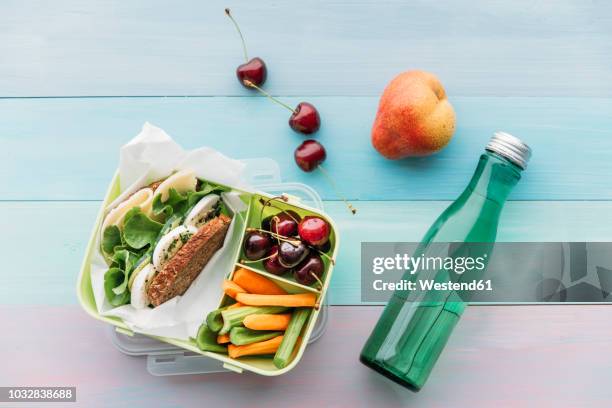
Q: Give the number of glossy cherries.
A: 9